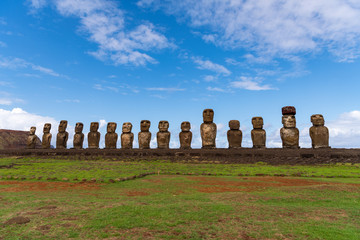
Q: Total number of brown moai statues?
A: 15